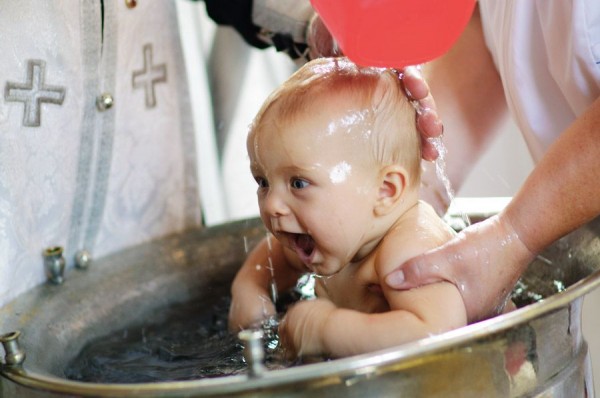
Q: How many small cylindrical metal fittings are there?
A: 3